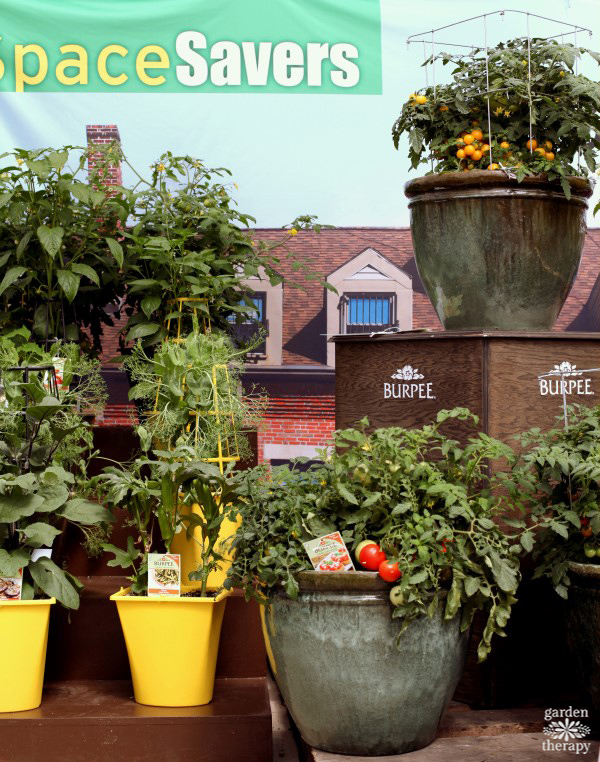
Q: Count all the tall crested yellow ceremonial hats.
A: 0